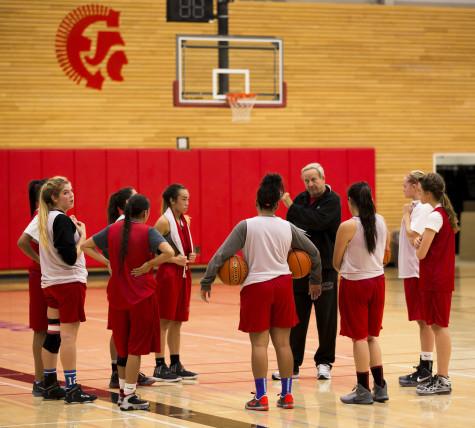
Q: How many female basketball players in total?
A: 9